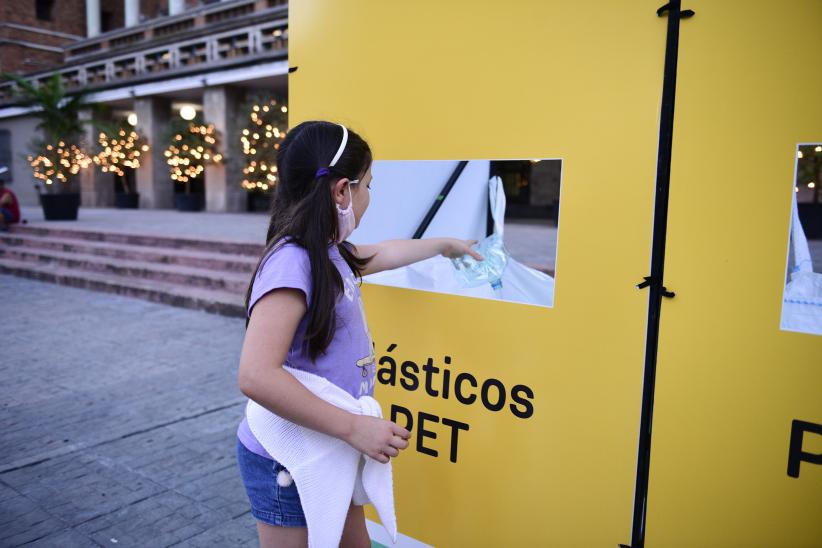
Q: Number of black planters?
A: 4